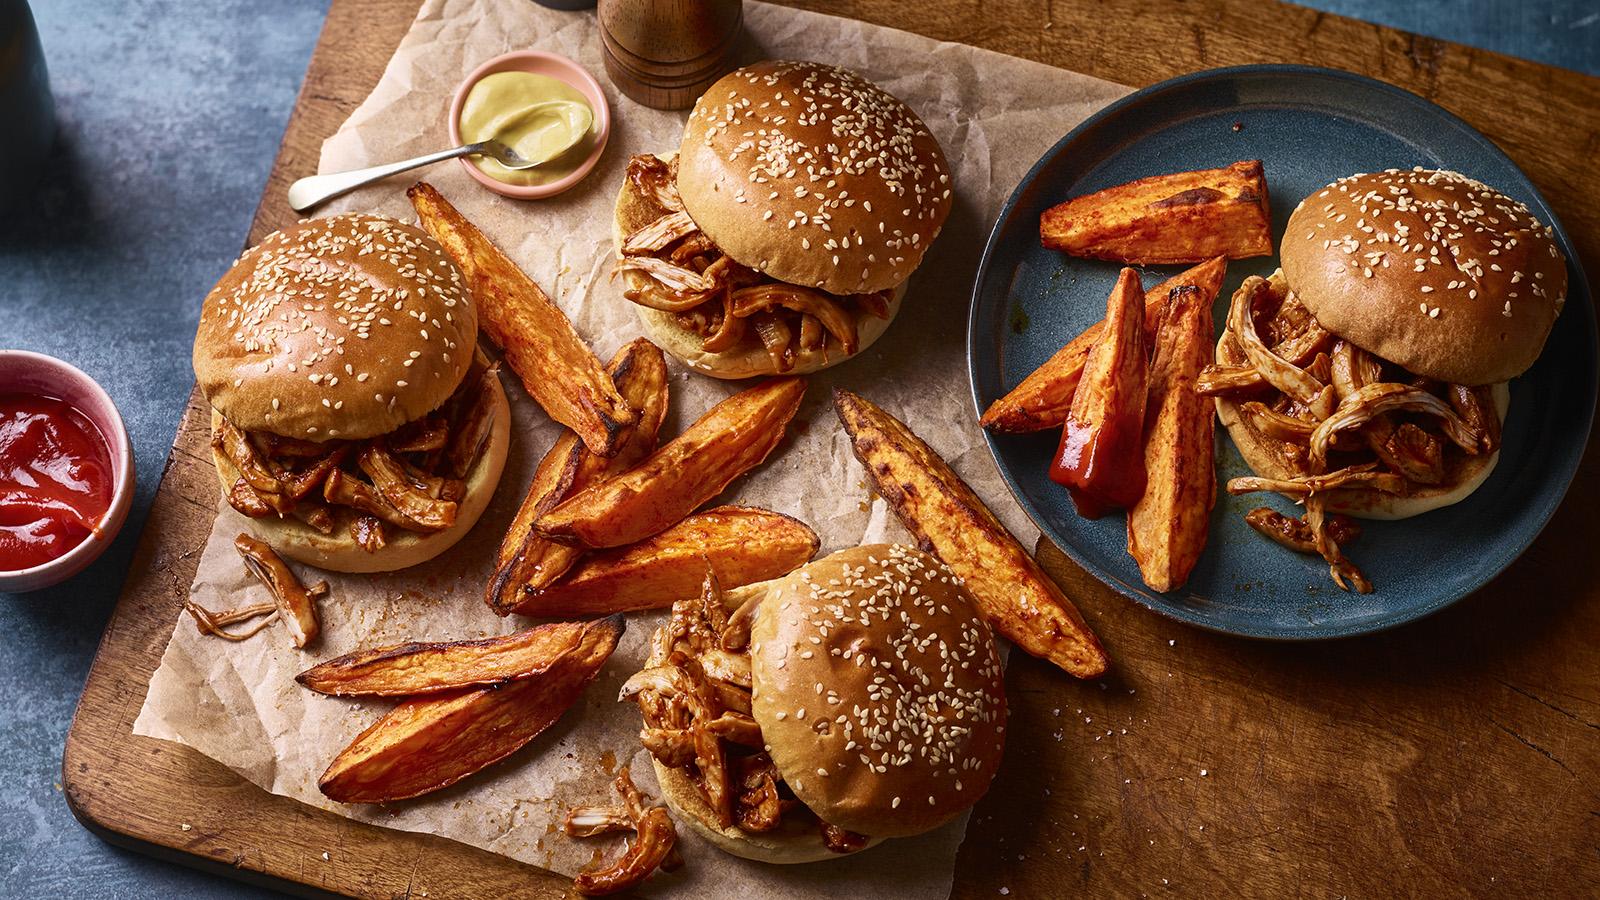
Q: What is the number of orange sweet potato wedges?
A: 11